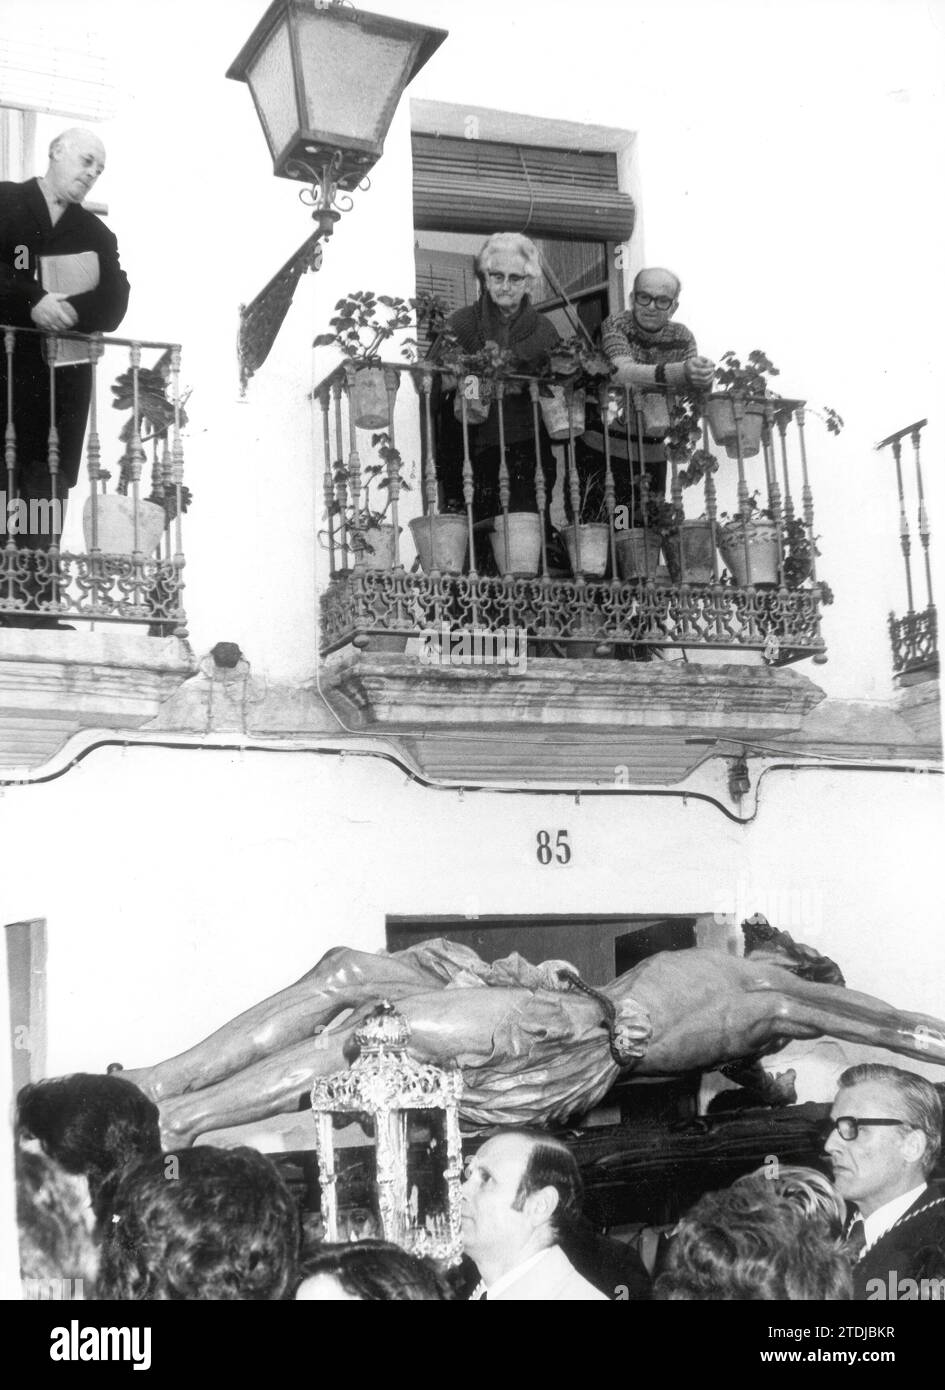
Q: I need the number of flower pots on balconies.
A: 14